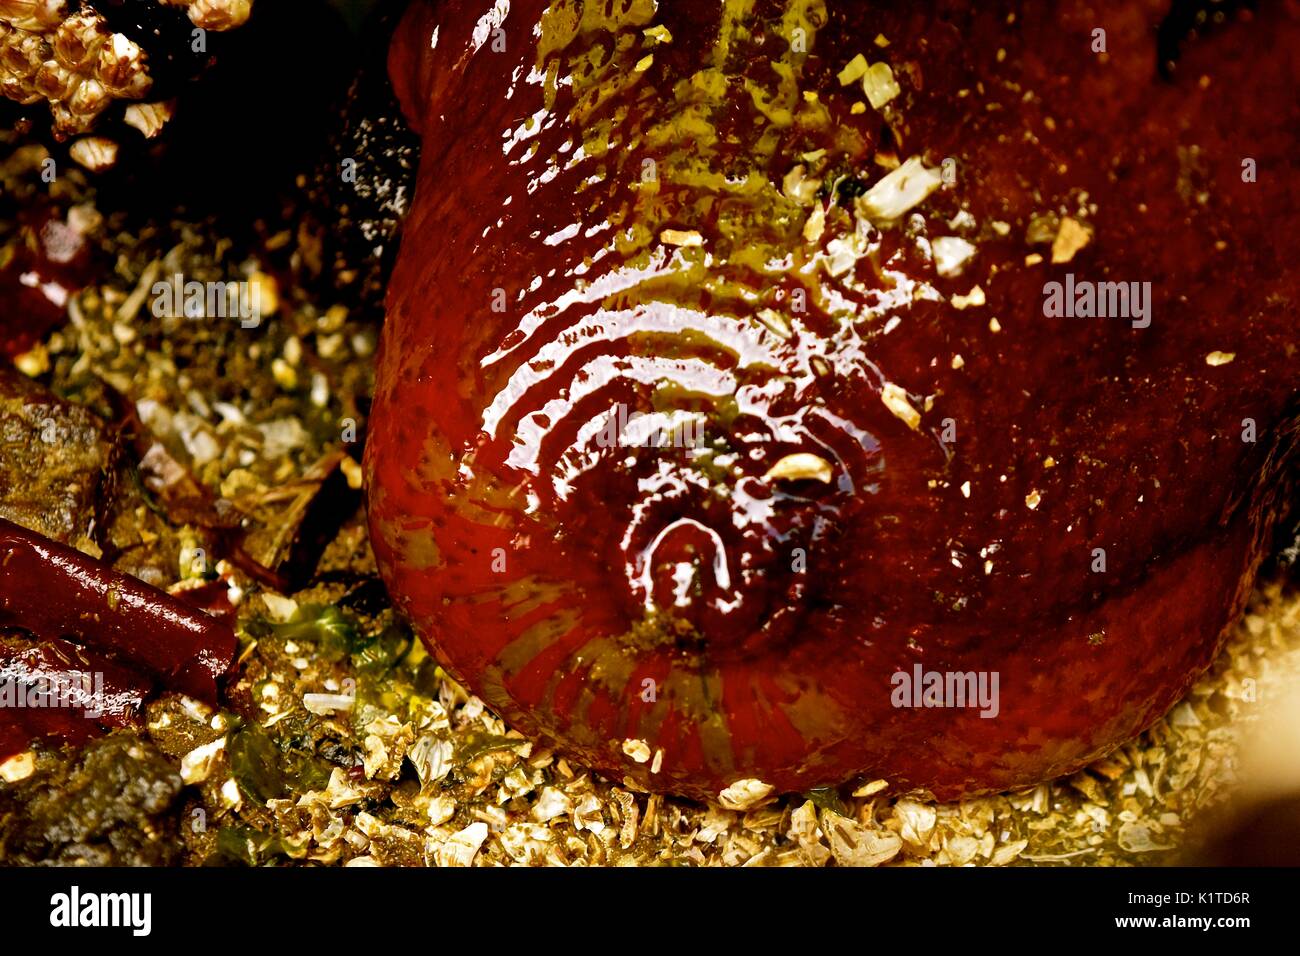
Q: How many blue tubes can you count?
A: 0